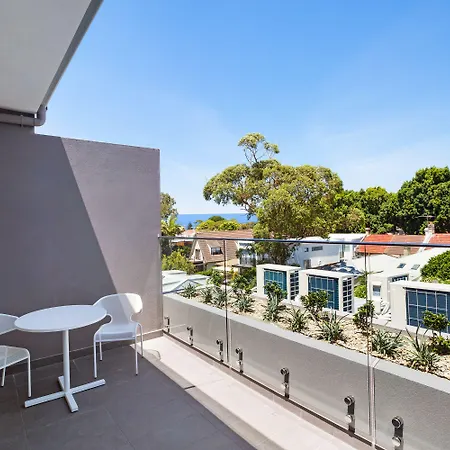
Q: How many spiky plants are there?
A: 9